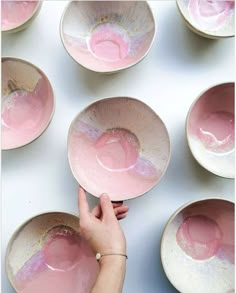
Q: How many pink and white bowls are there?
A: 8